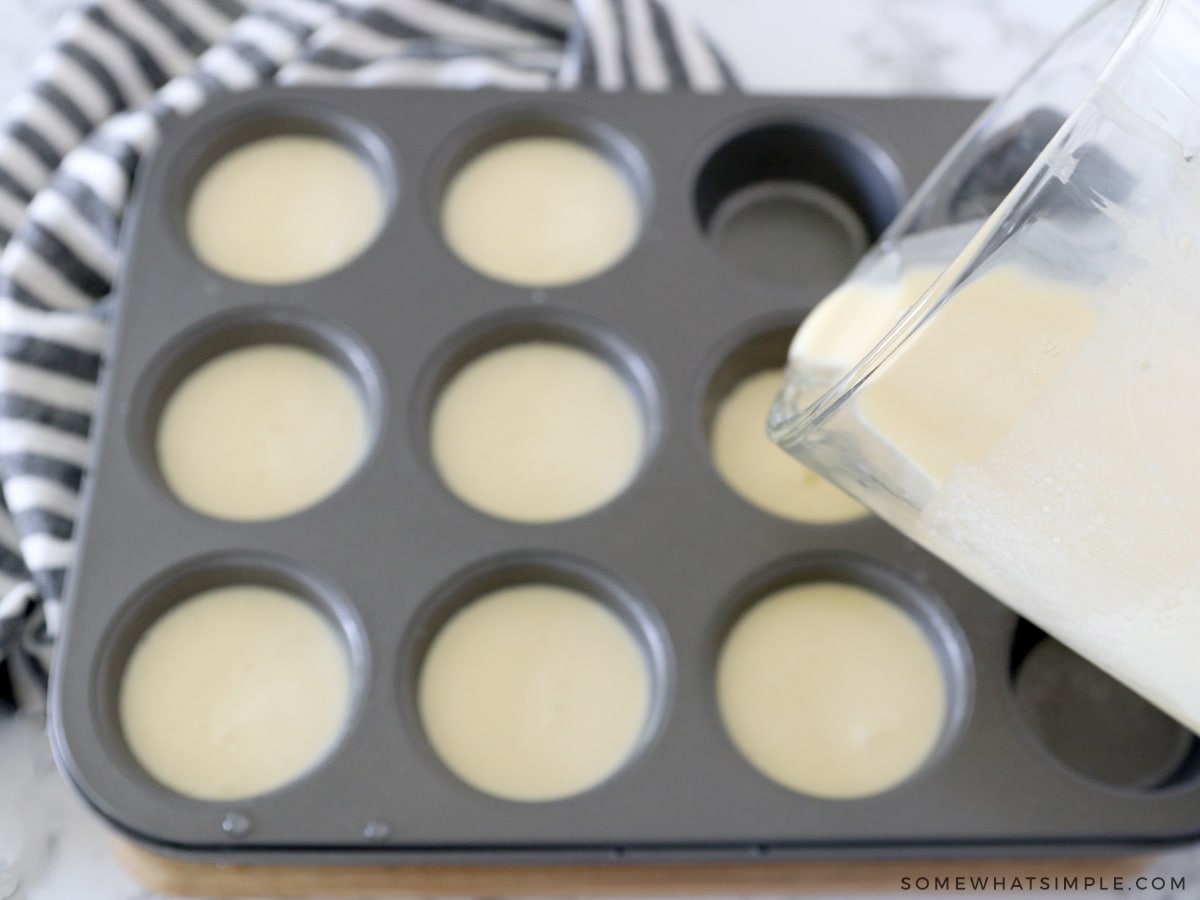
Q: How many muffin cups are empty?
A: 3